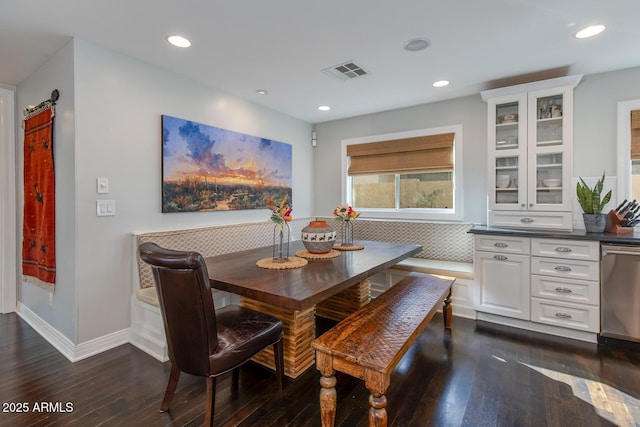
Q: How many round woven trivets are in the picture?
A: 3